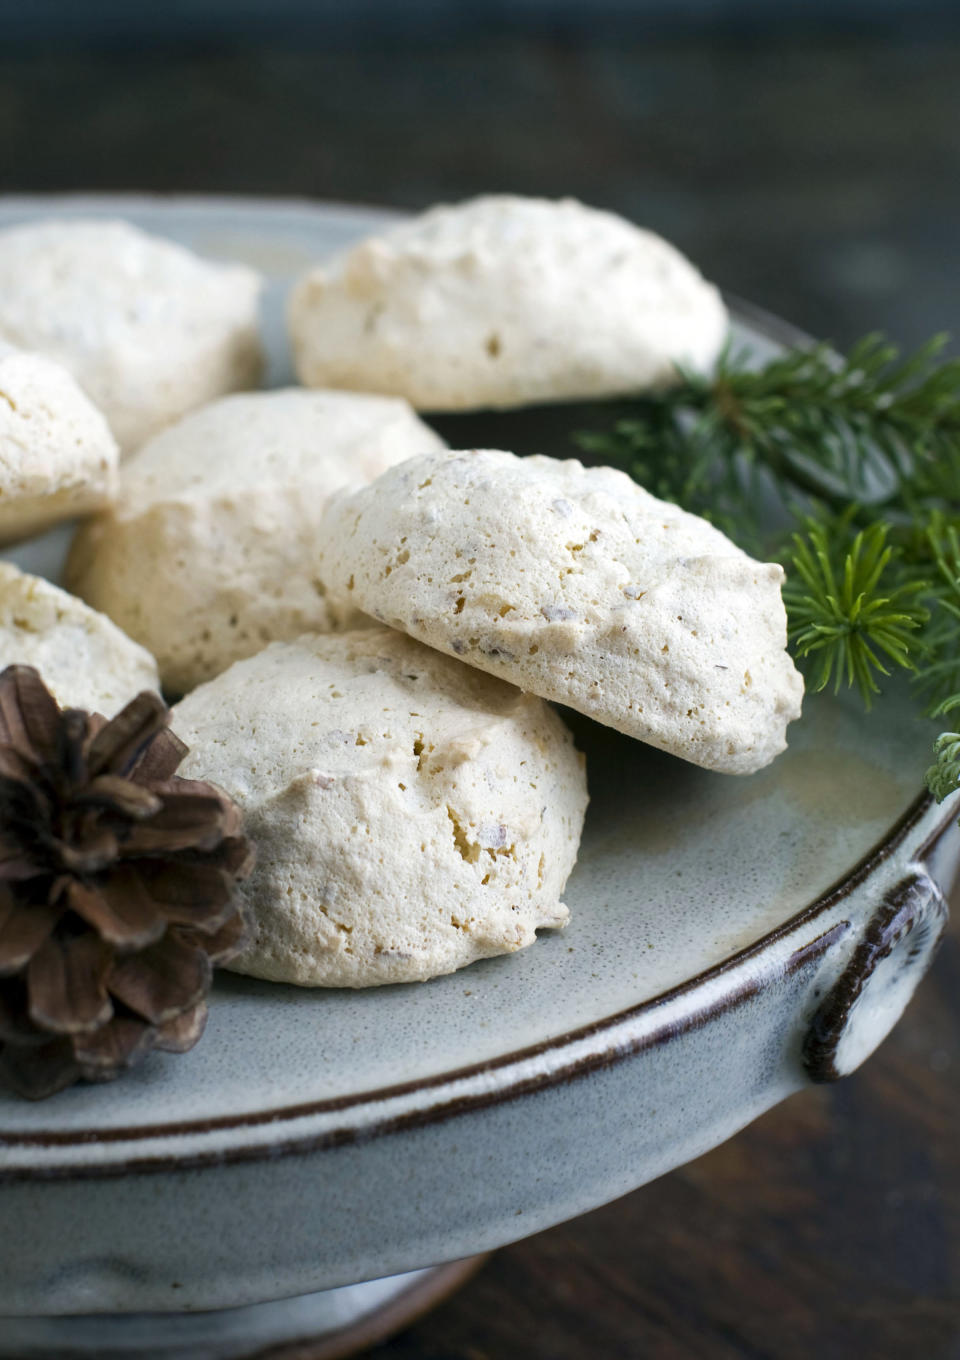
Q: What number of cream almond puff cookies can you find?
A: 7